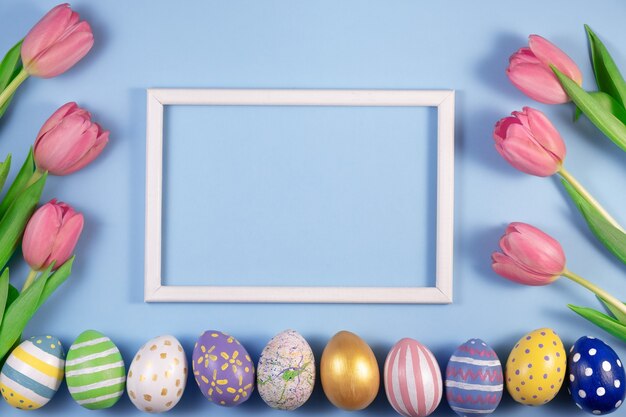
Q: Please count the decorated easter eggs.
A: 10